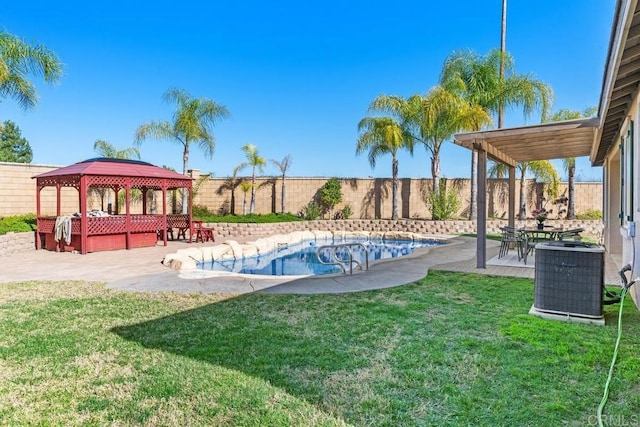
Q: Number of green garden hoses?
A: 1